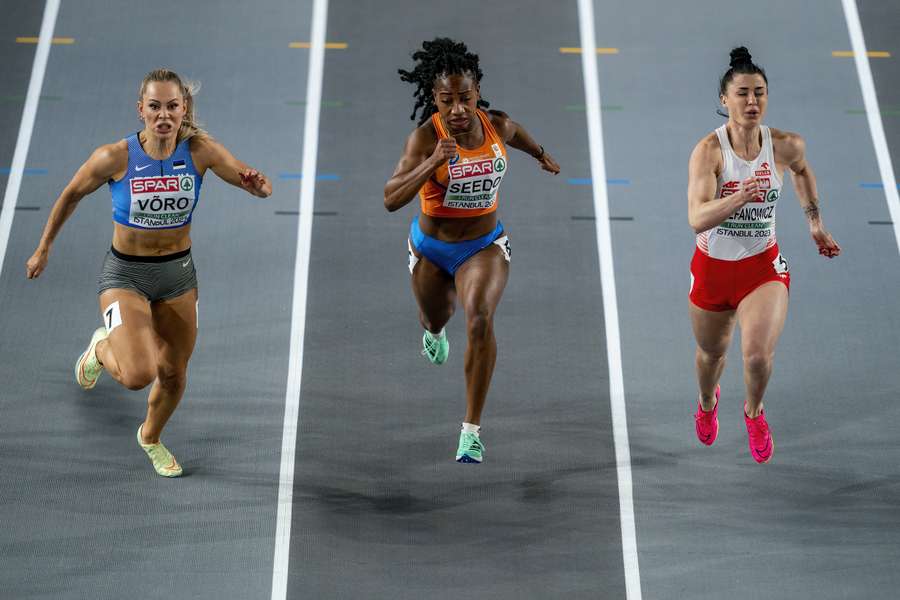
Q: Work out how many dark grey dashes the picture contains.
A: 6